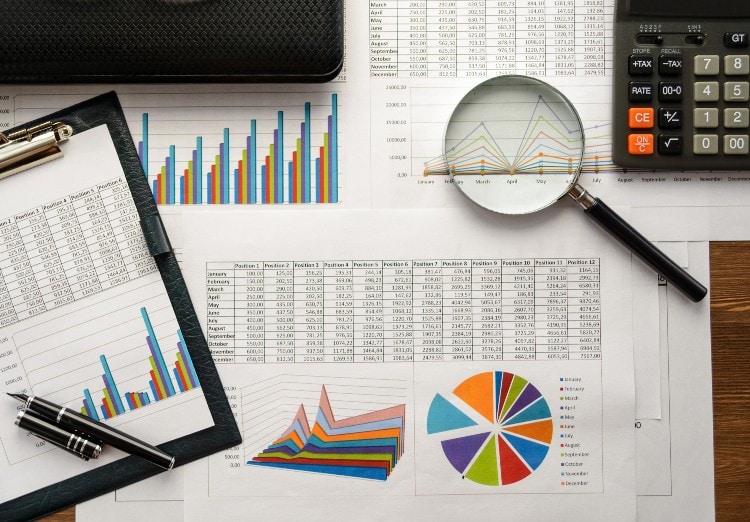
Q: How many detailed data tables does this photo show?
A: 3